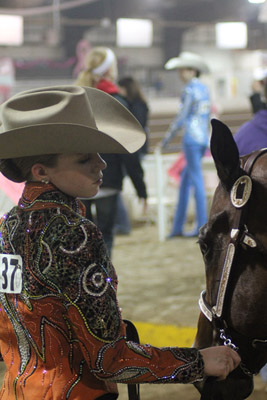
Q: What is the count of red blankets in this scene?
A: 0